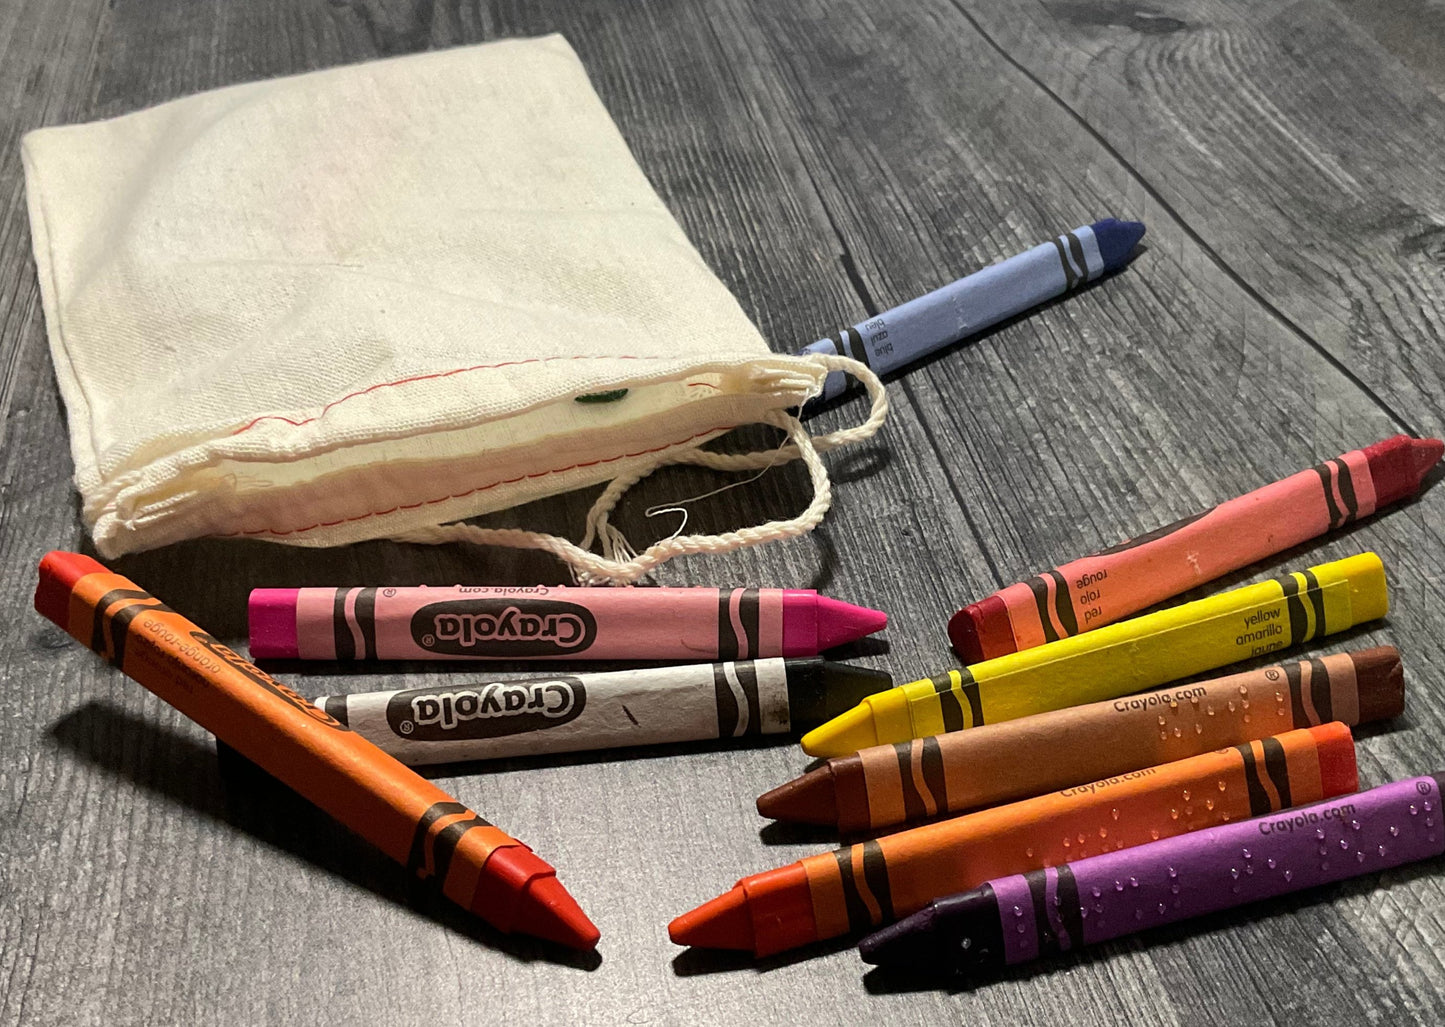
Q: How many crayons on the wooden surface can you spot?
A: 9